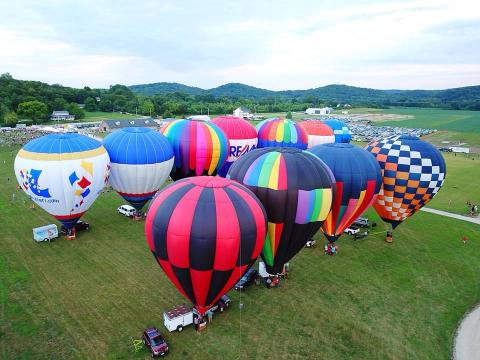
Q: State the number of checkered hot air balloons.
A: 1